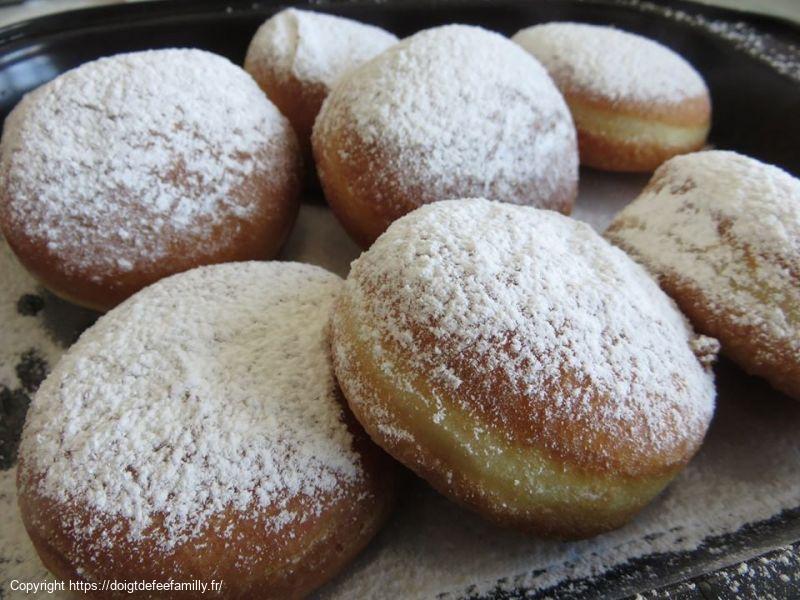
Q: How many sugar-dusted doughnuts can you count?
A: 7